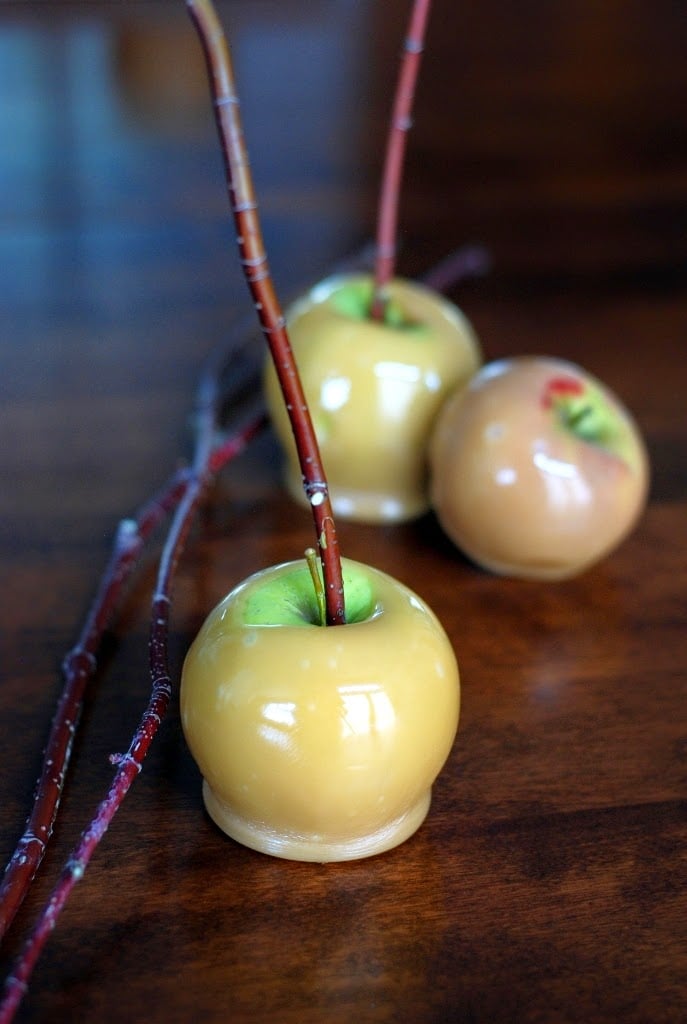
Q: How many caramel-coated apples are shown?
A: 3